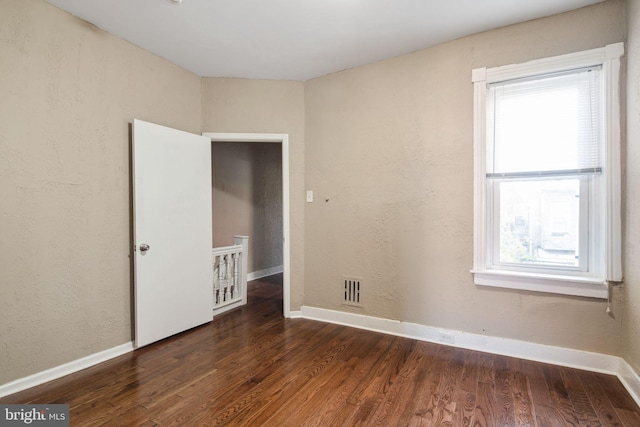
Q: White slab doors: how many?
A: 1